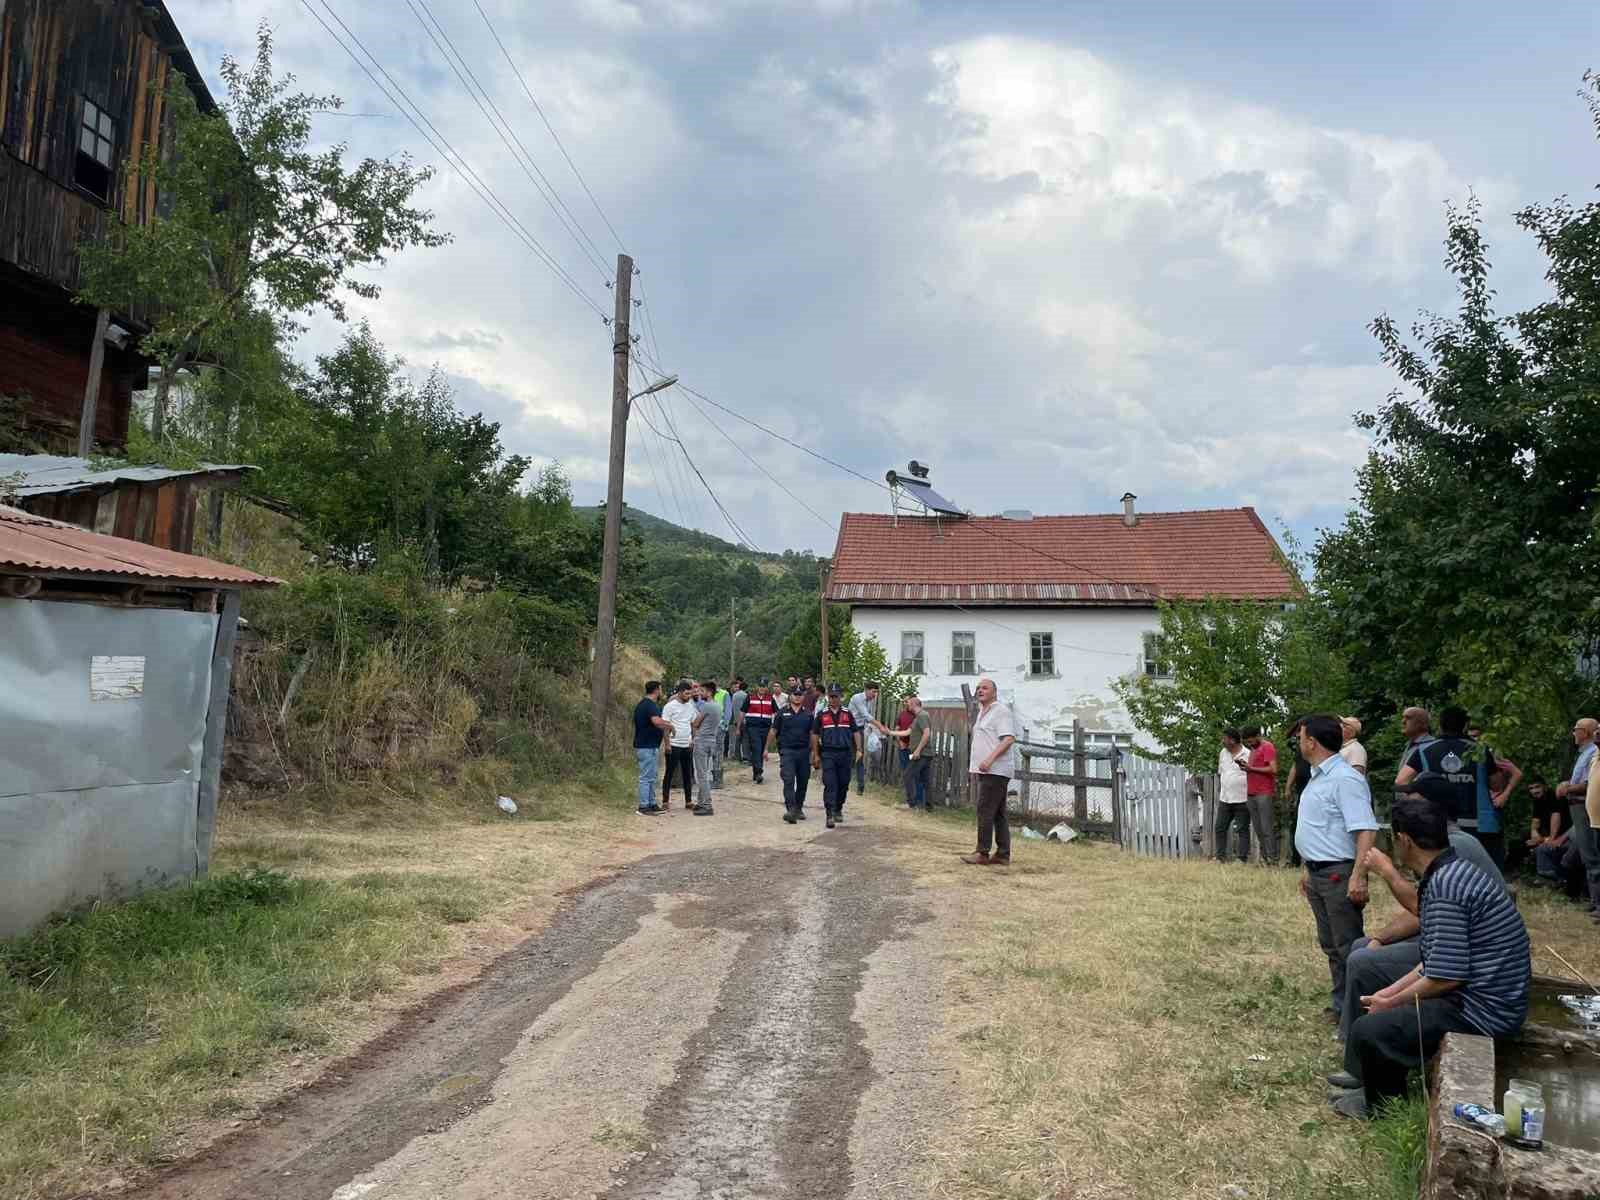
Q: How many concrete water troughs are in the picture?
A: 1